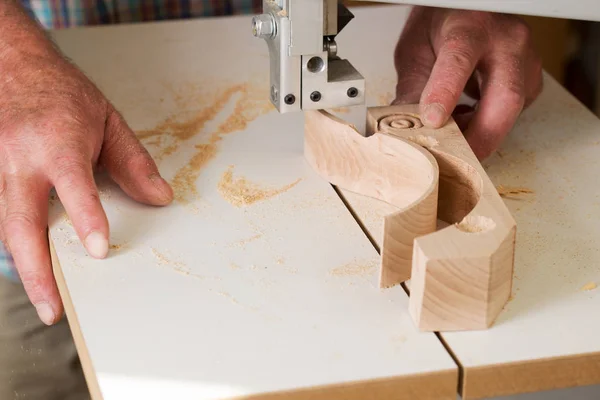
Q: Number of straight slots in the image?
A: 1